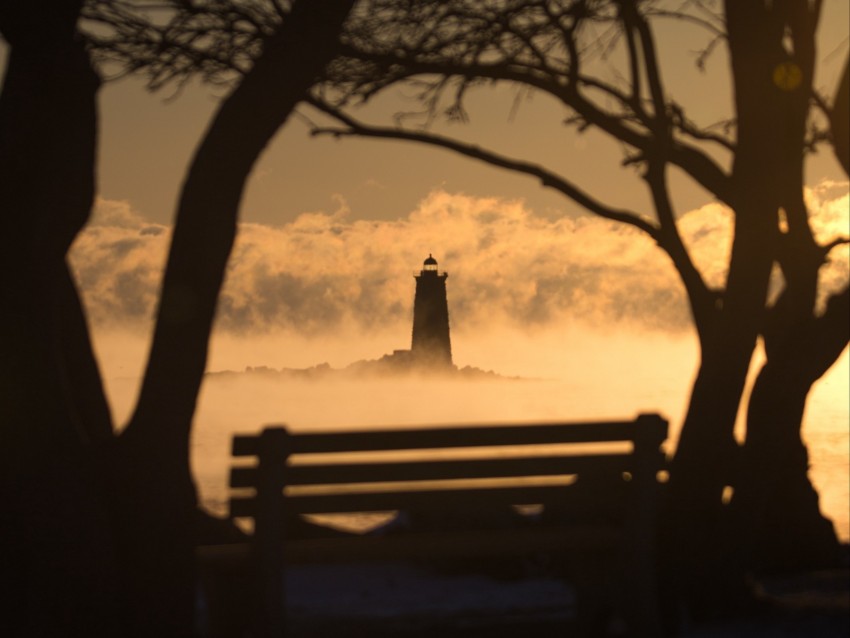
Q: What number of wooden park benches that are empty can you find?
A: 1